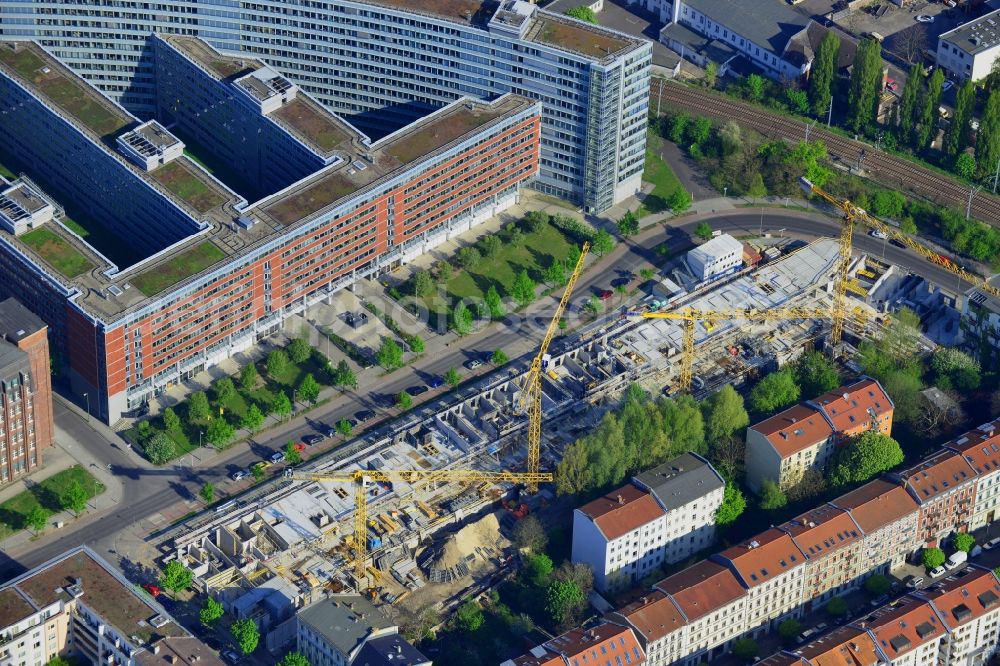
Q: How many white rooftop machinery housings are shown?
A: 4